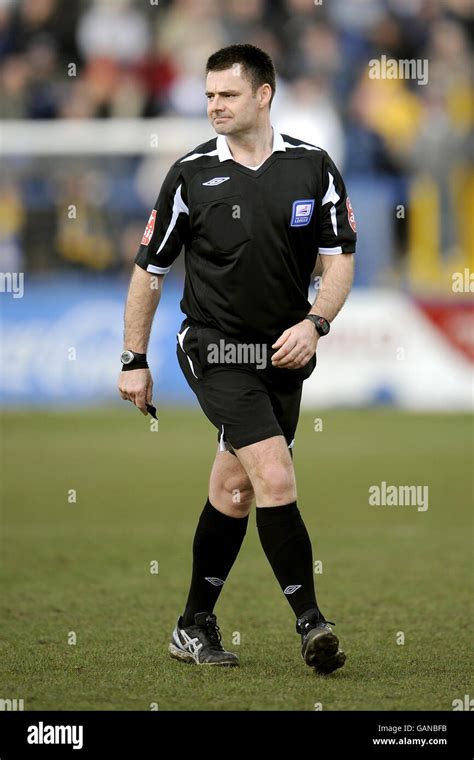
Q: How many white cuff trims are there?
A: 2